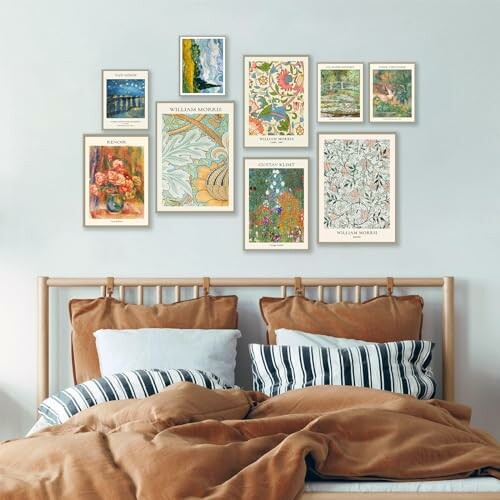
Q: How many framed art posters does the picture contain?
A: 9